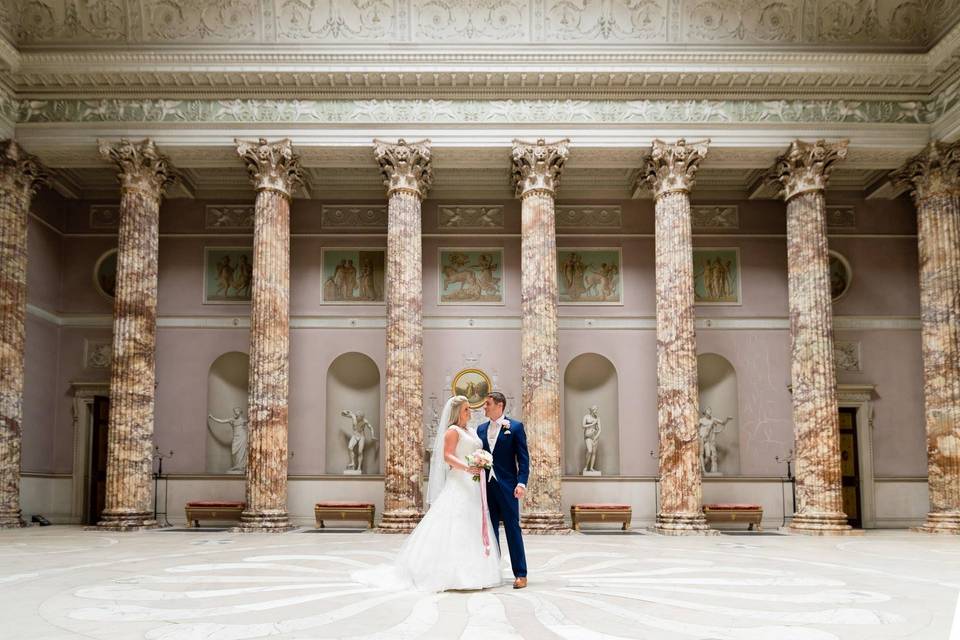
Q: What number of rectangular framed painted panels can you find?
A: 5